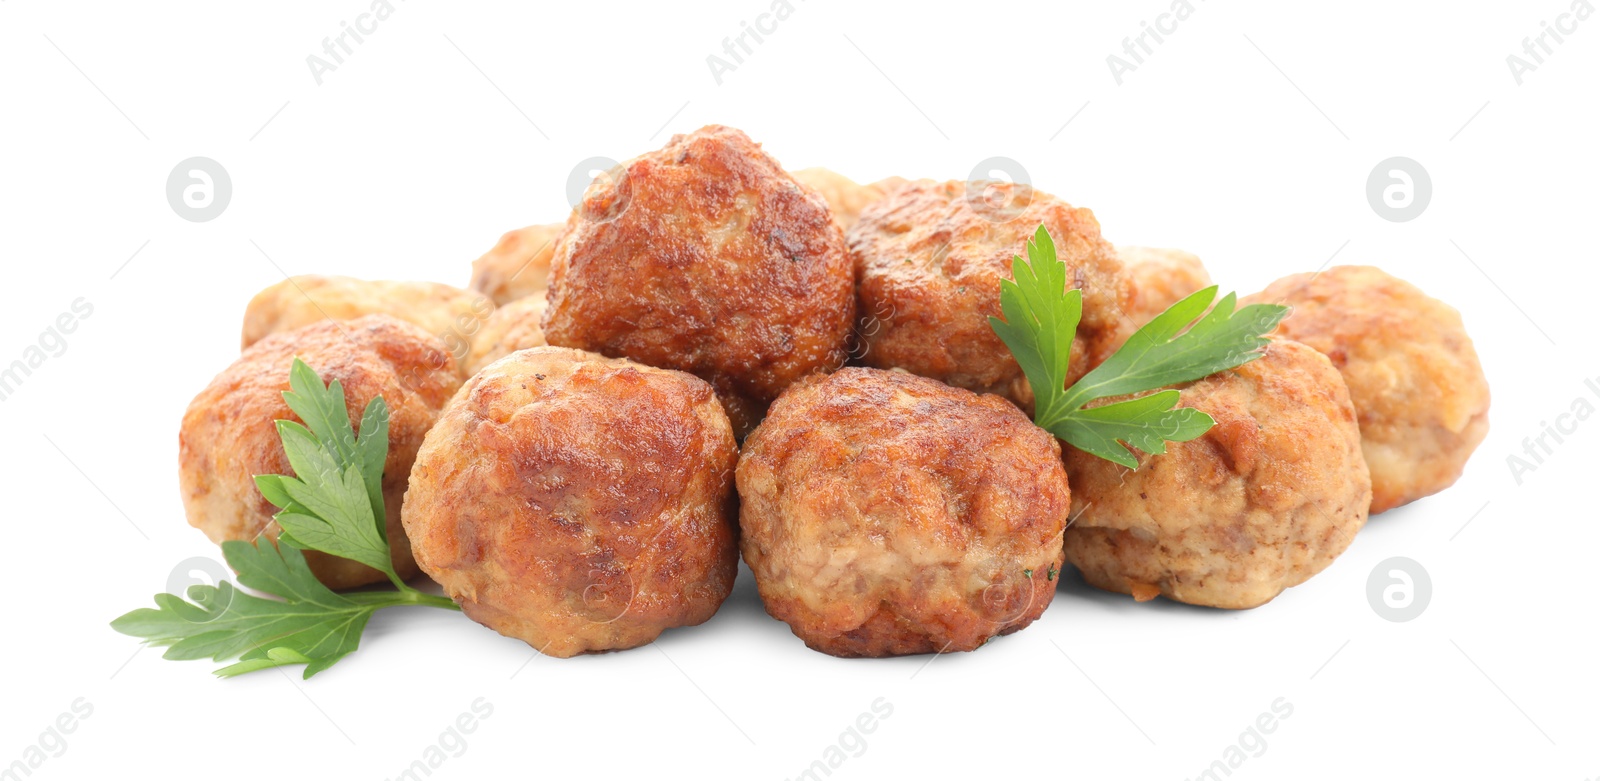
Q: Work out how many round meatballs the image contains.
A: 12